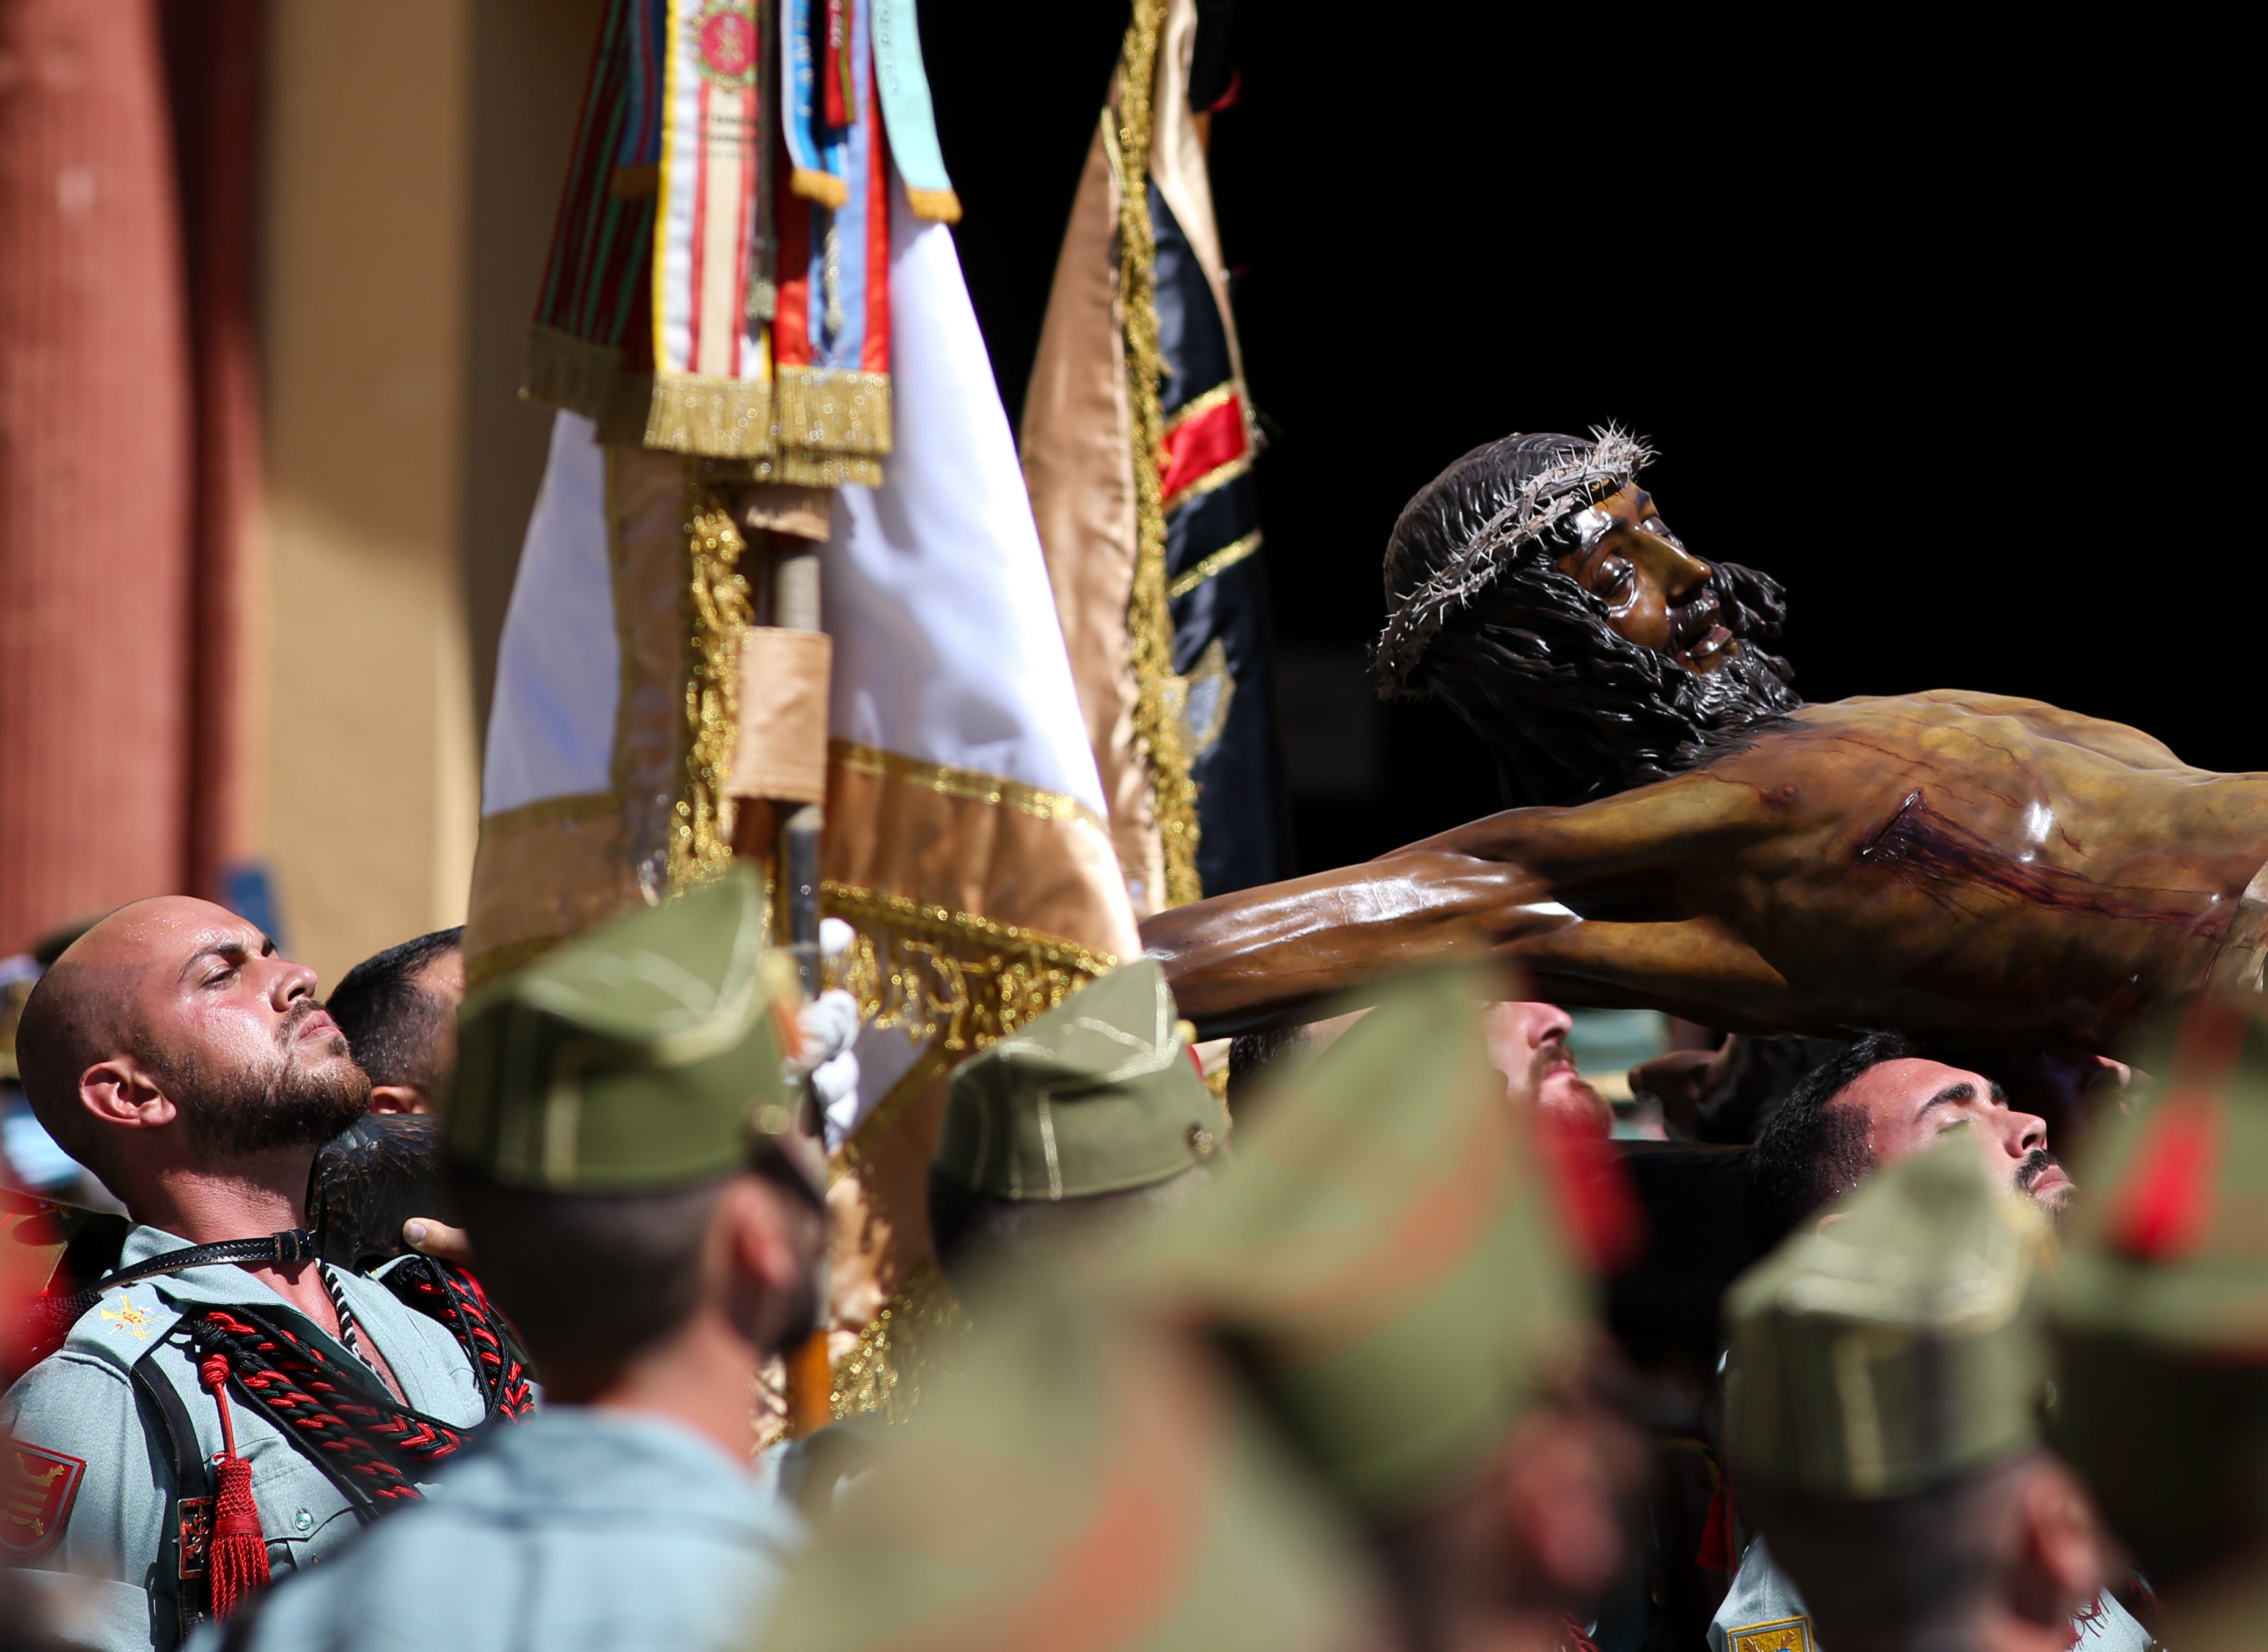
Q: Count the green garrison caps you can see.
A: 6